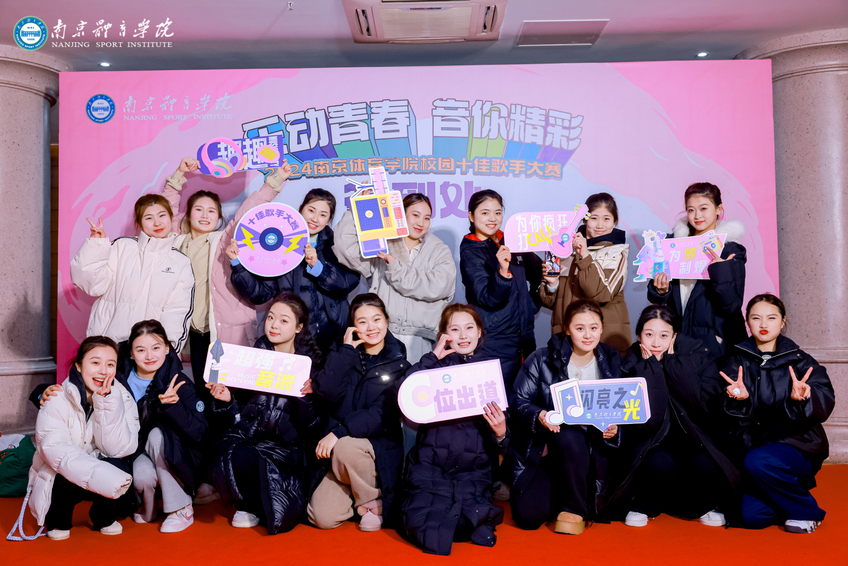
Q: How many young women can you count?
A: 15